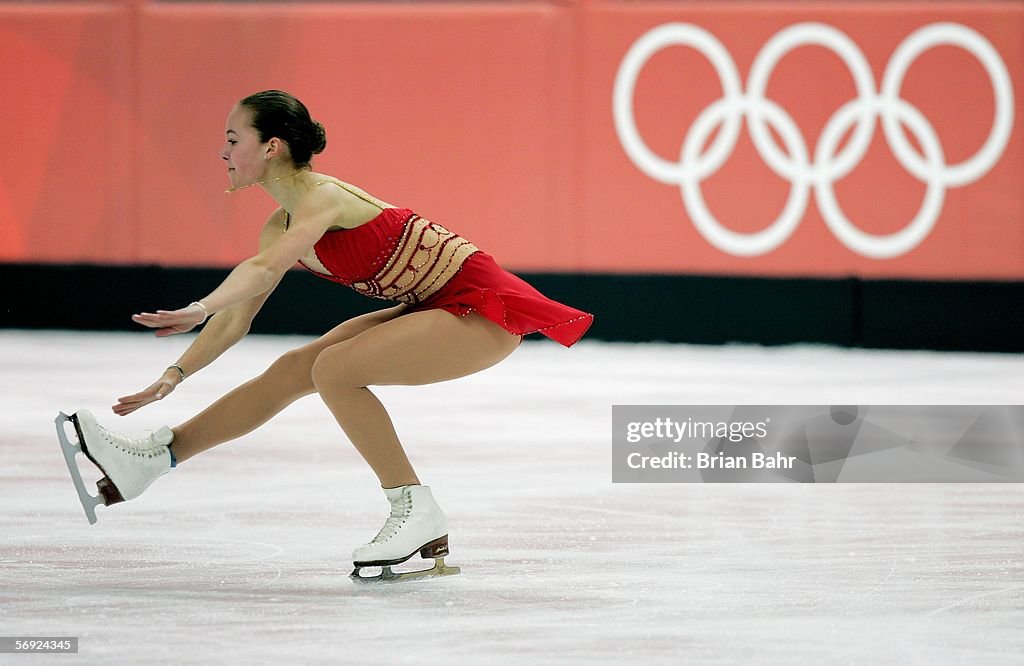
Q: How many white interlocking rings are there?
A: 5